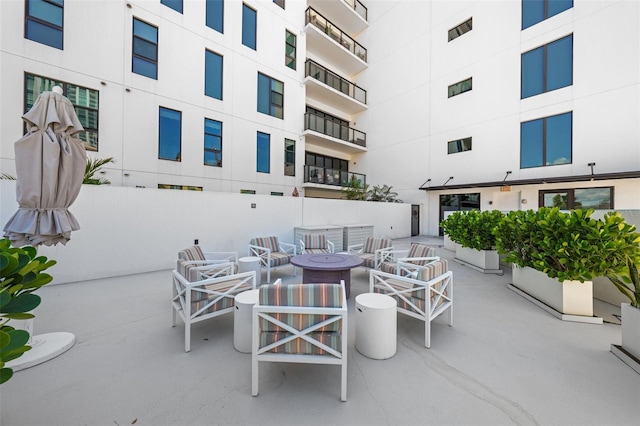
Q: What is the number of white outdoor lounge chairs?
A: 8